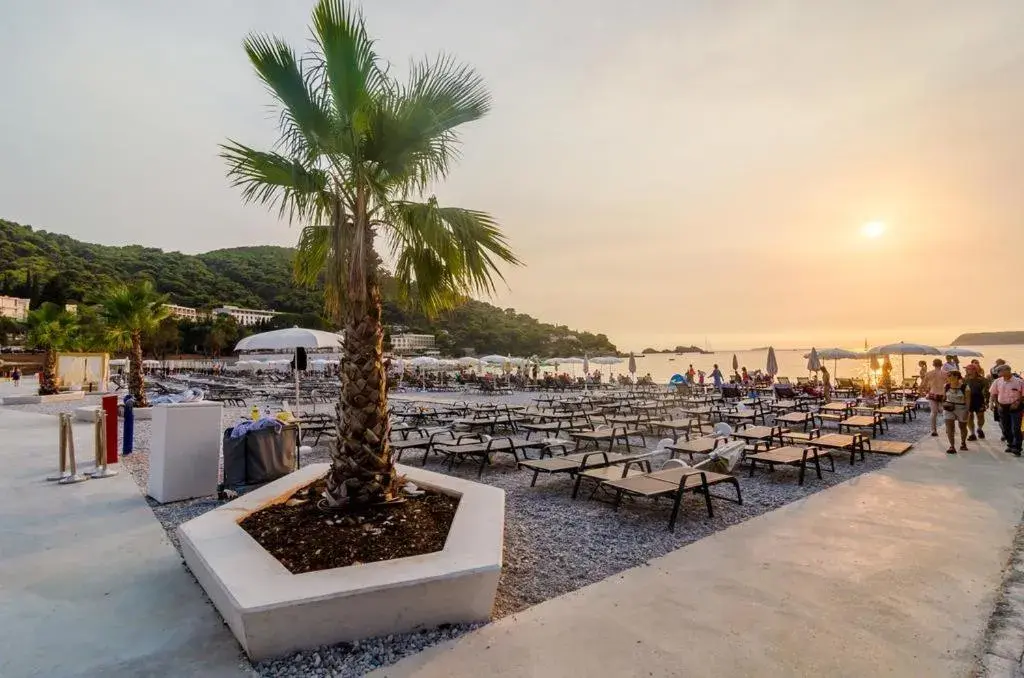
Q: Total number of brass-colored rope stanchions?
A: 4